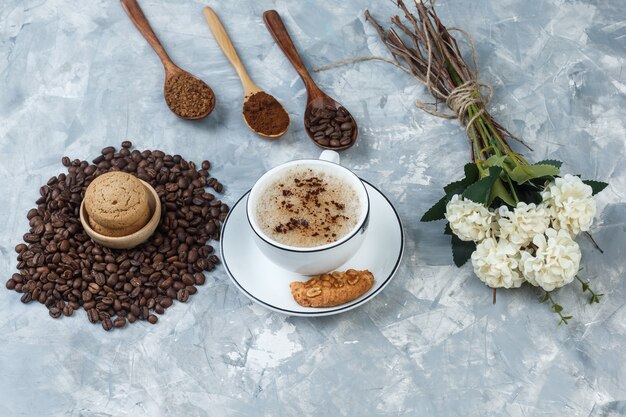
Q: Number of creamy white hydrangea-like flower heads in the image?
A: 5